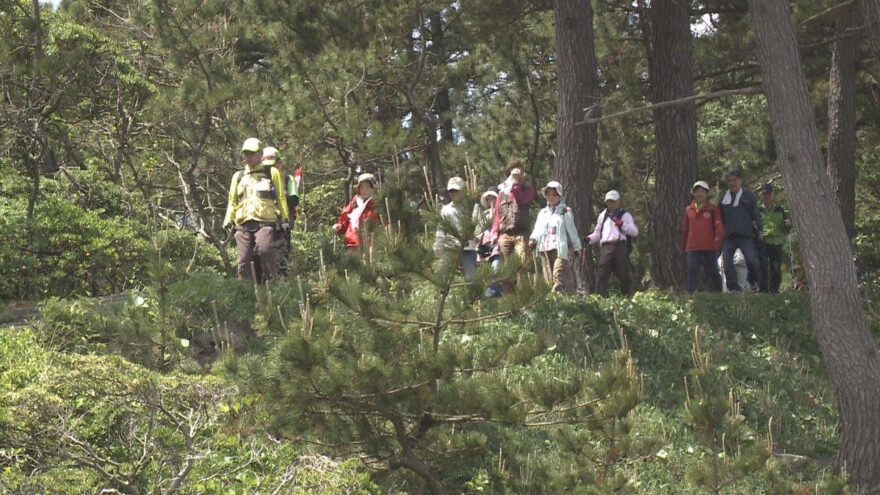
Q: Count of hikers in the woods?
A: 11